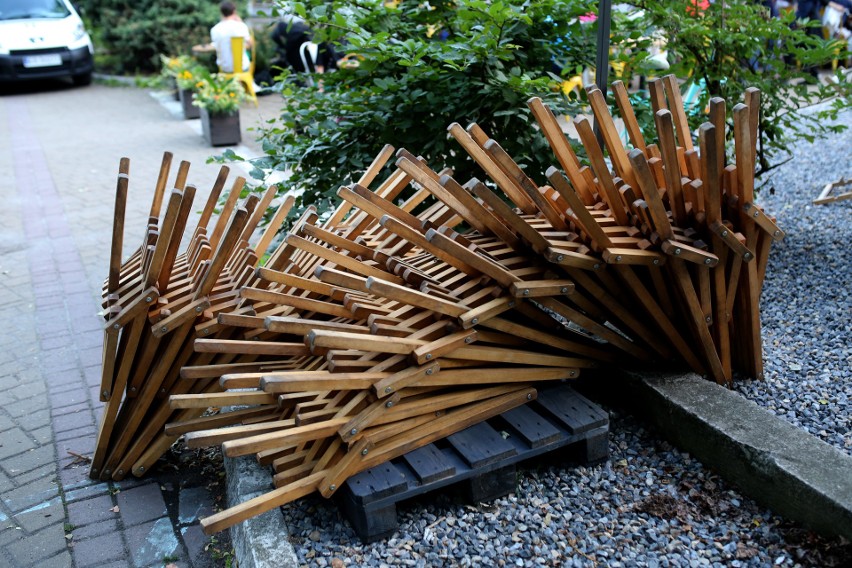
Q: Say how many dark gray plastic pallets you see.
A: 1